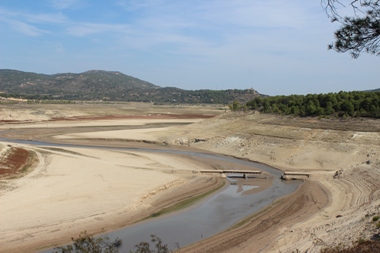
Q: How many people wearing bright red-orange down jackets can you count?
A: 0